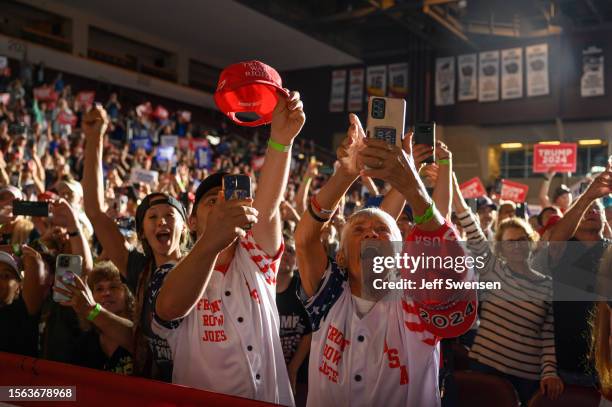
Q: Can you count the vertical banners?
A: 10